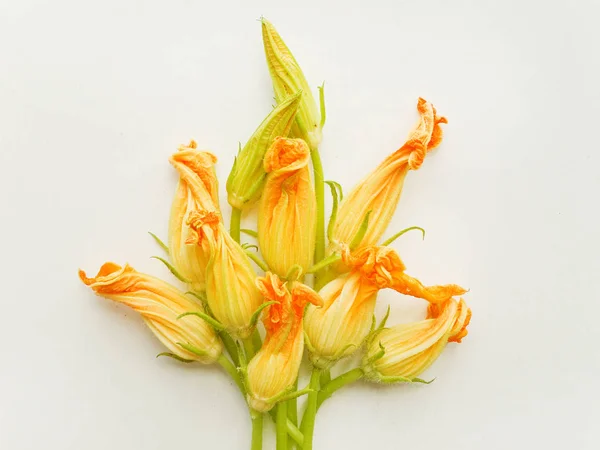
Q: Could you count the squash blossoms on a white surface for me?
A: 10